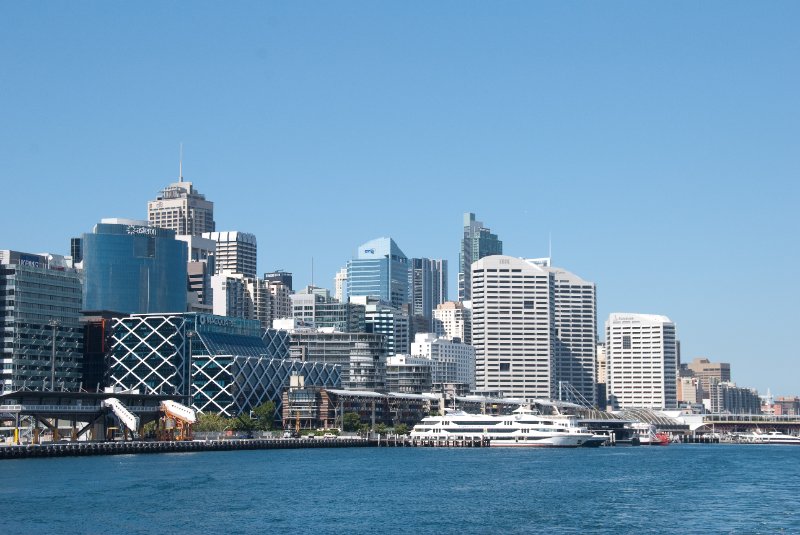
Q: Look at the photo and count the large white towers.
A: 3